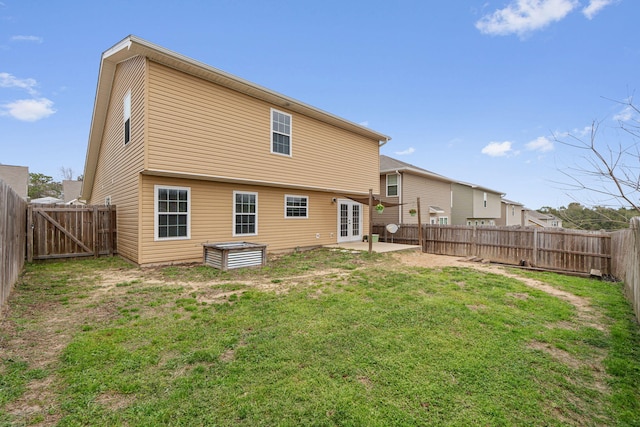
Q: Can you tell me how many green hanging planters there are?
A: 2